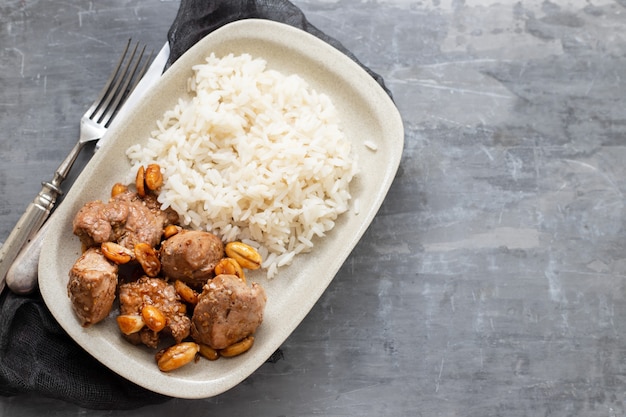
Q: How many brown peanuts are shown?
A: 14